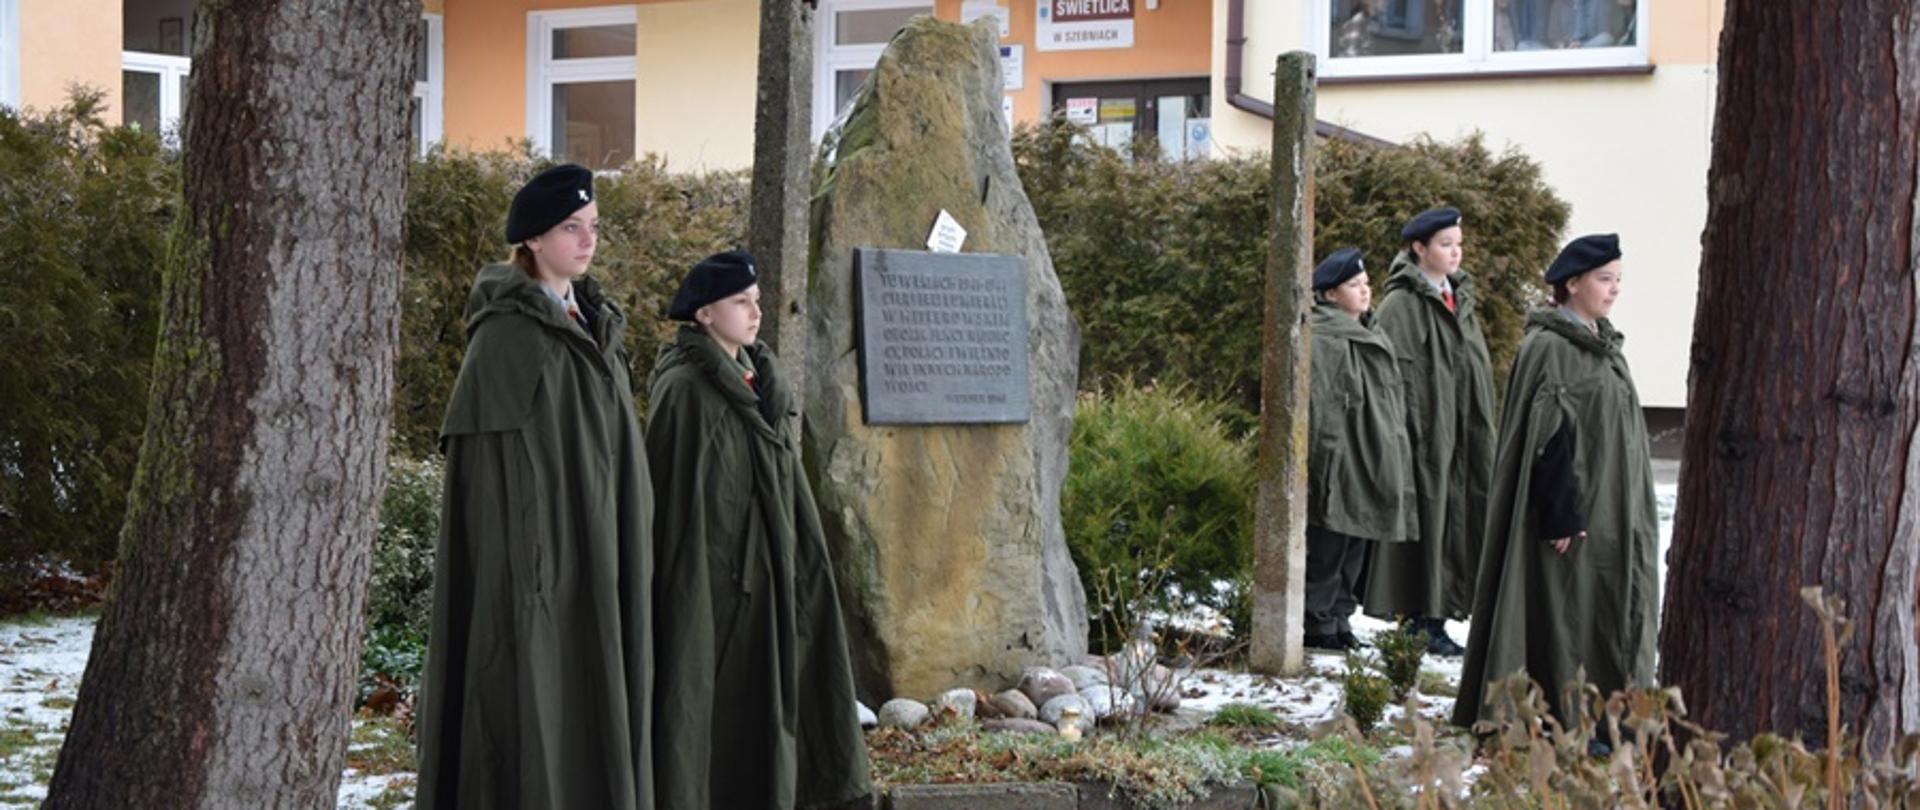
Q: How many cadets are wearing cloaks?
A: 5